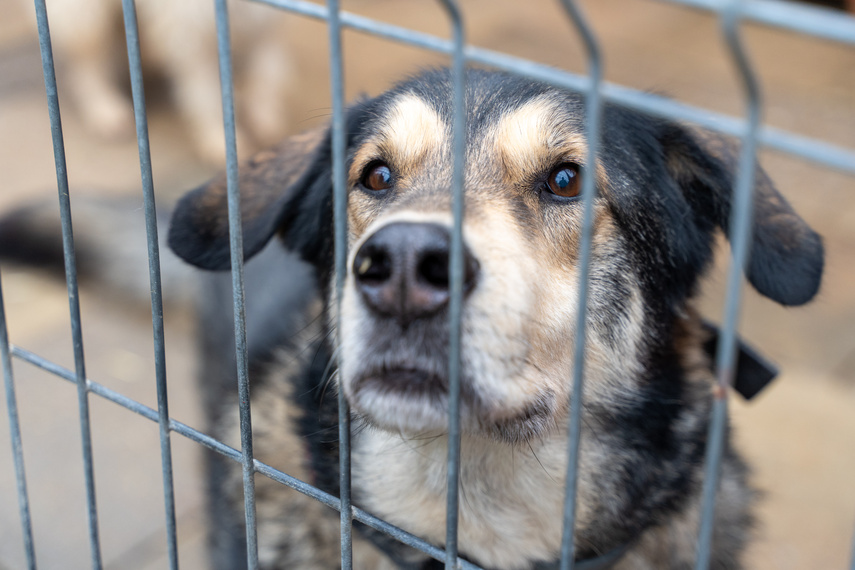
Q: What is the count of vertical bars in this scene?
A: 8